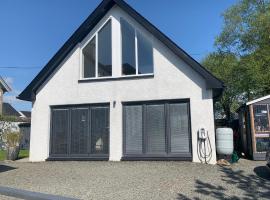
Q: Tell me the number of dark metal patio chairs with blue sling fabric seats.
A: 0